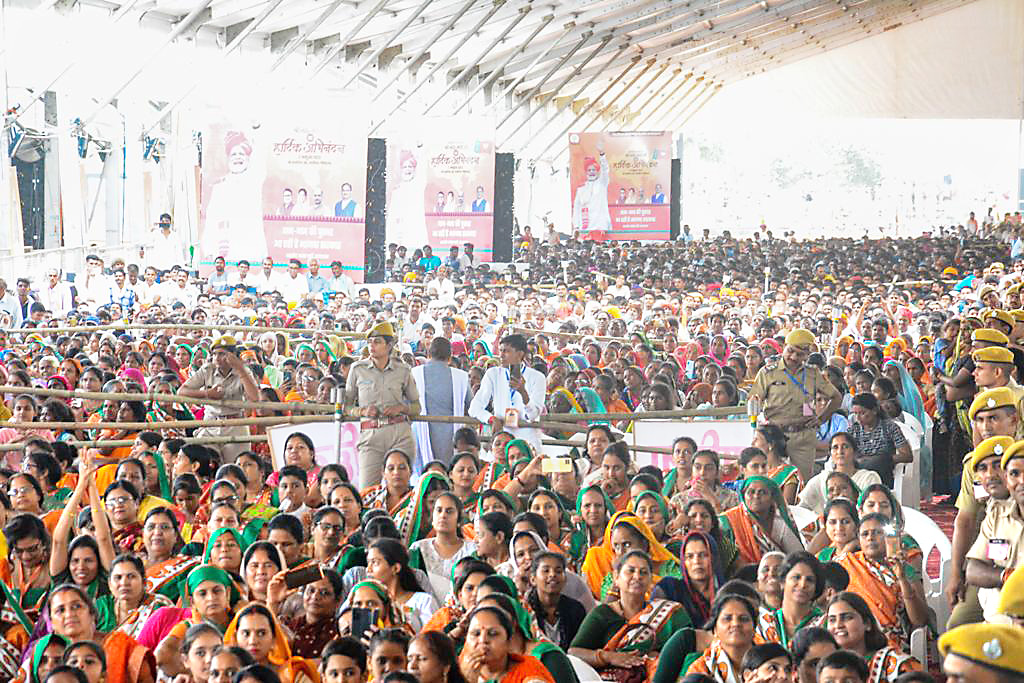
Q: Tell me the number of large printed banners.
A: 3